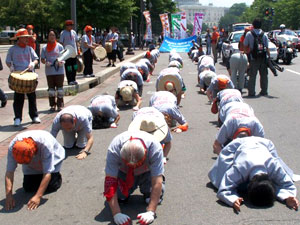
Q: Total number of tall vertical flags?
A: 5